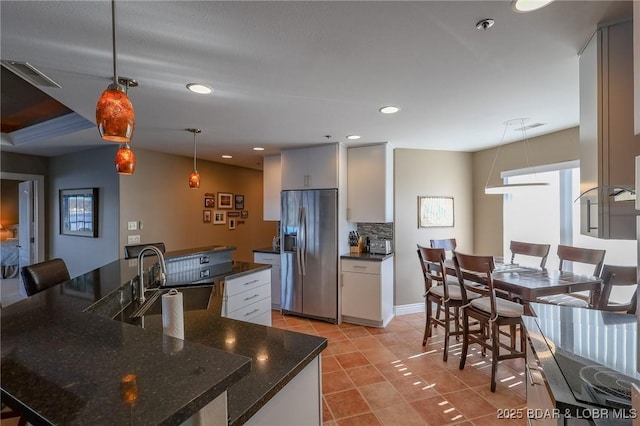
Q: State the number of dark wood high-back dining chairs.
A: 6